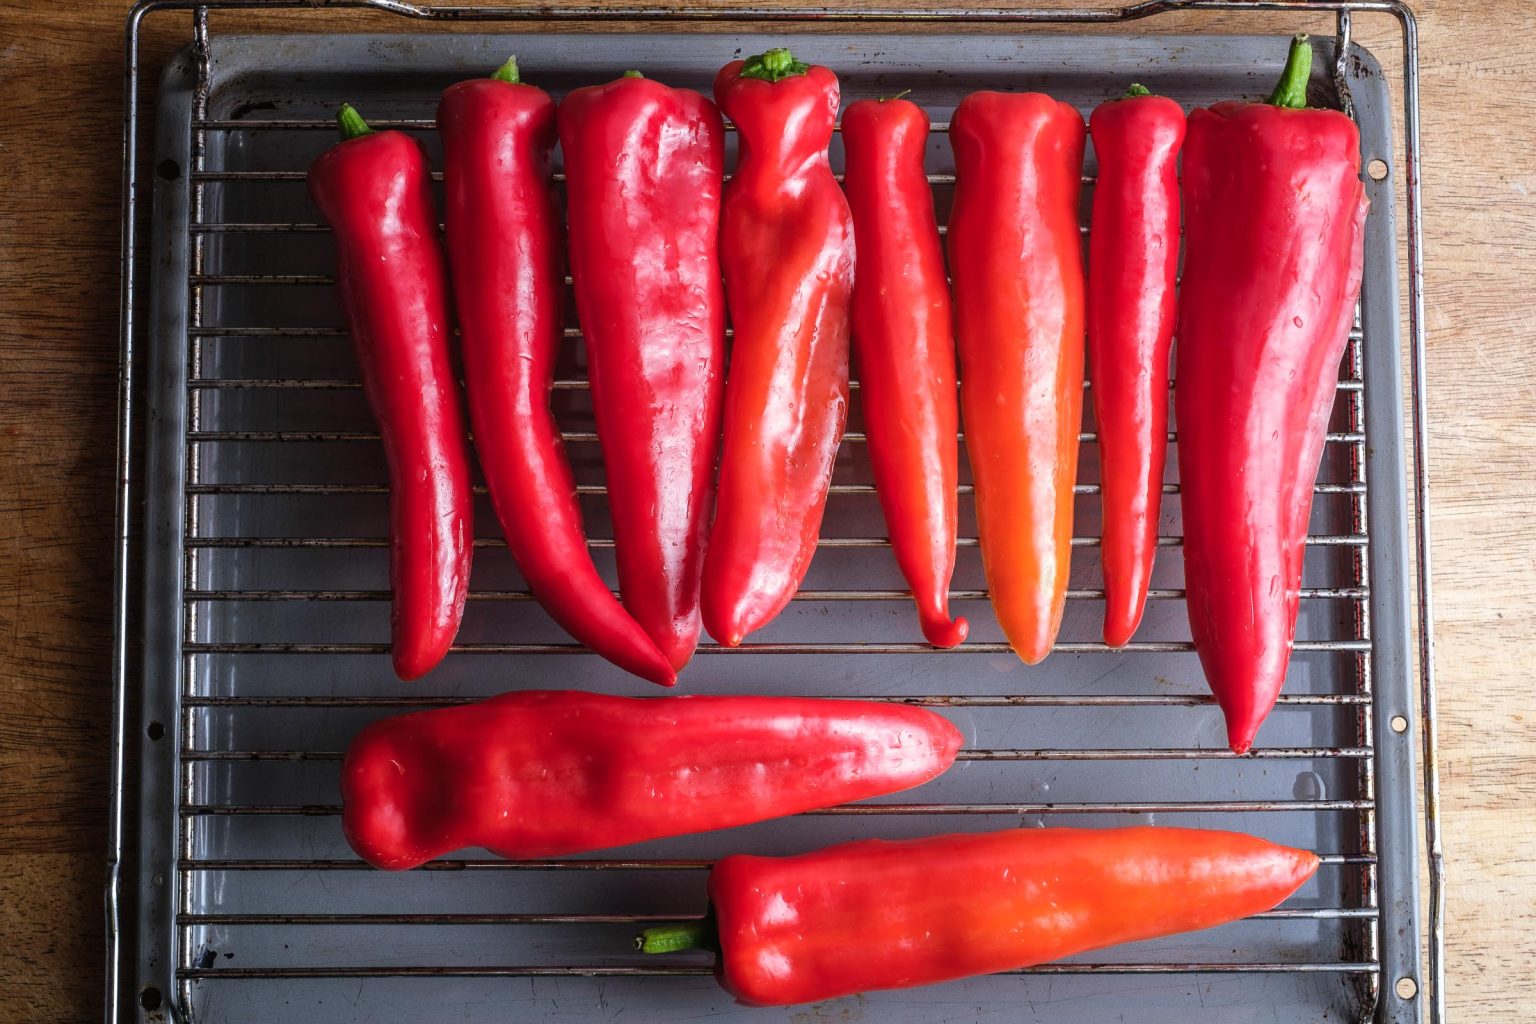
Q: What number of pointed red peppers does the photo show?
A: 10